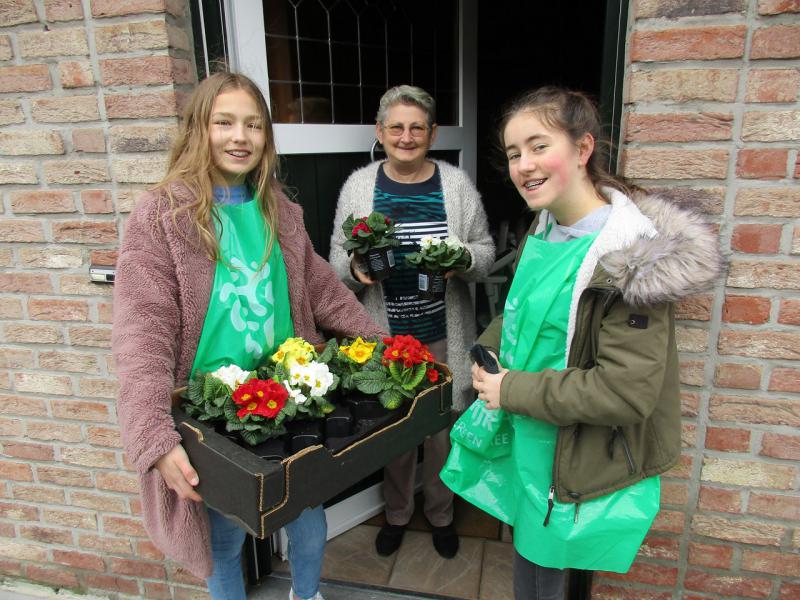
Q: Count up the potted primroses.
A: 8